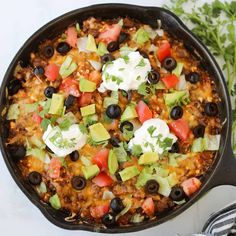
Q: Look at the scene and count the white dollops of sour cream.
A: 3